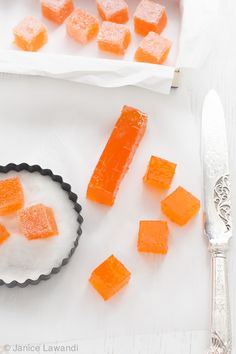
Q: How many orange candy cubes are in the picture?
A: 14